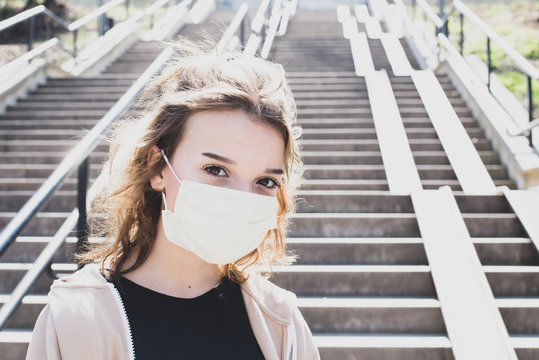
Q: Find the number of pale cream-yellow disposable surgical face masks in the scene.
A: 1